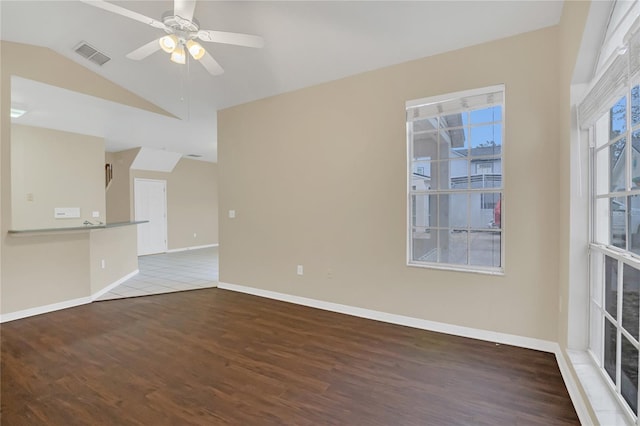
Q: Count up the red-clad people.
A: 0